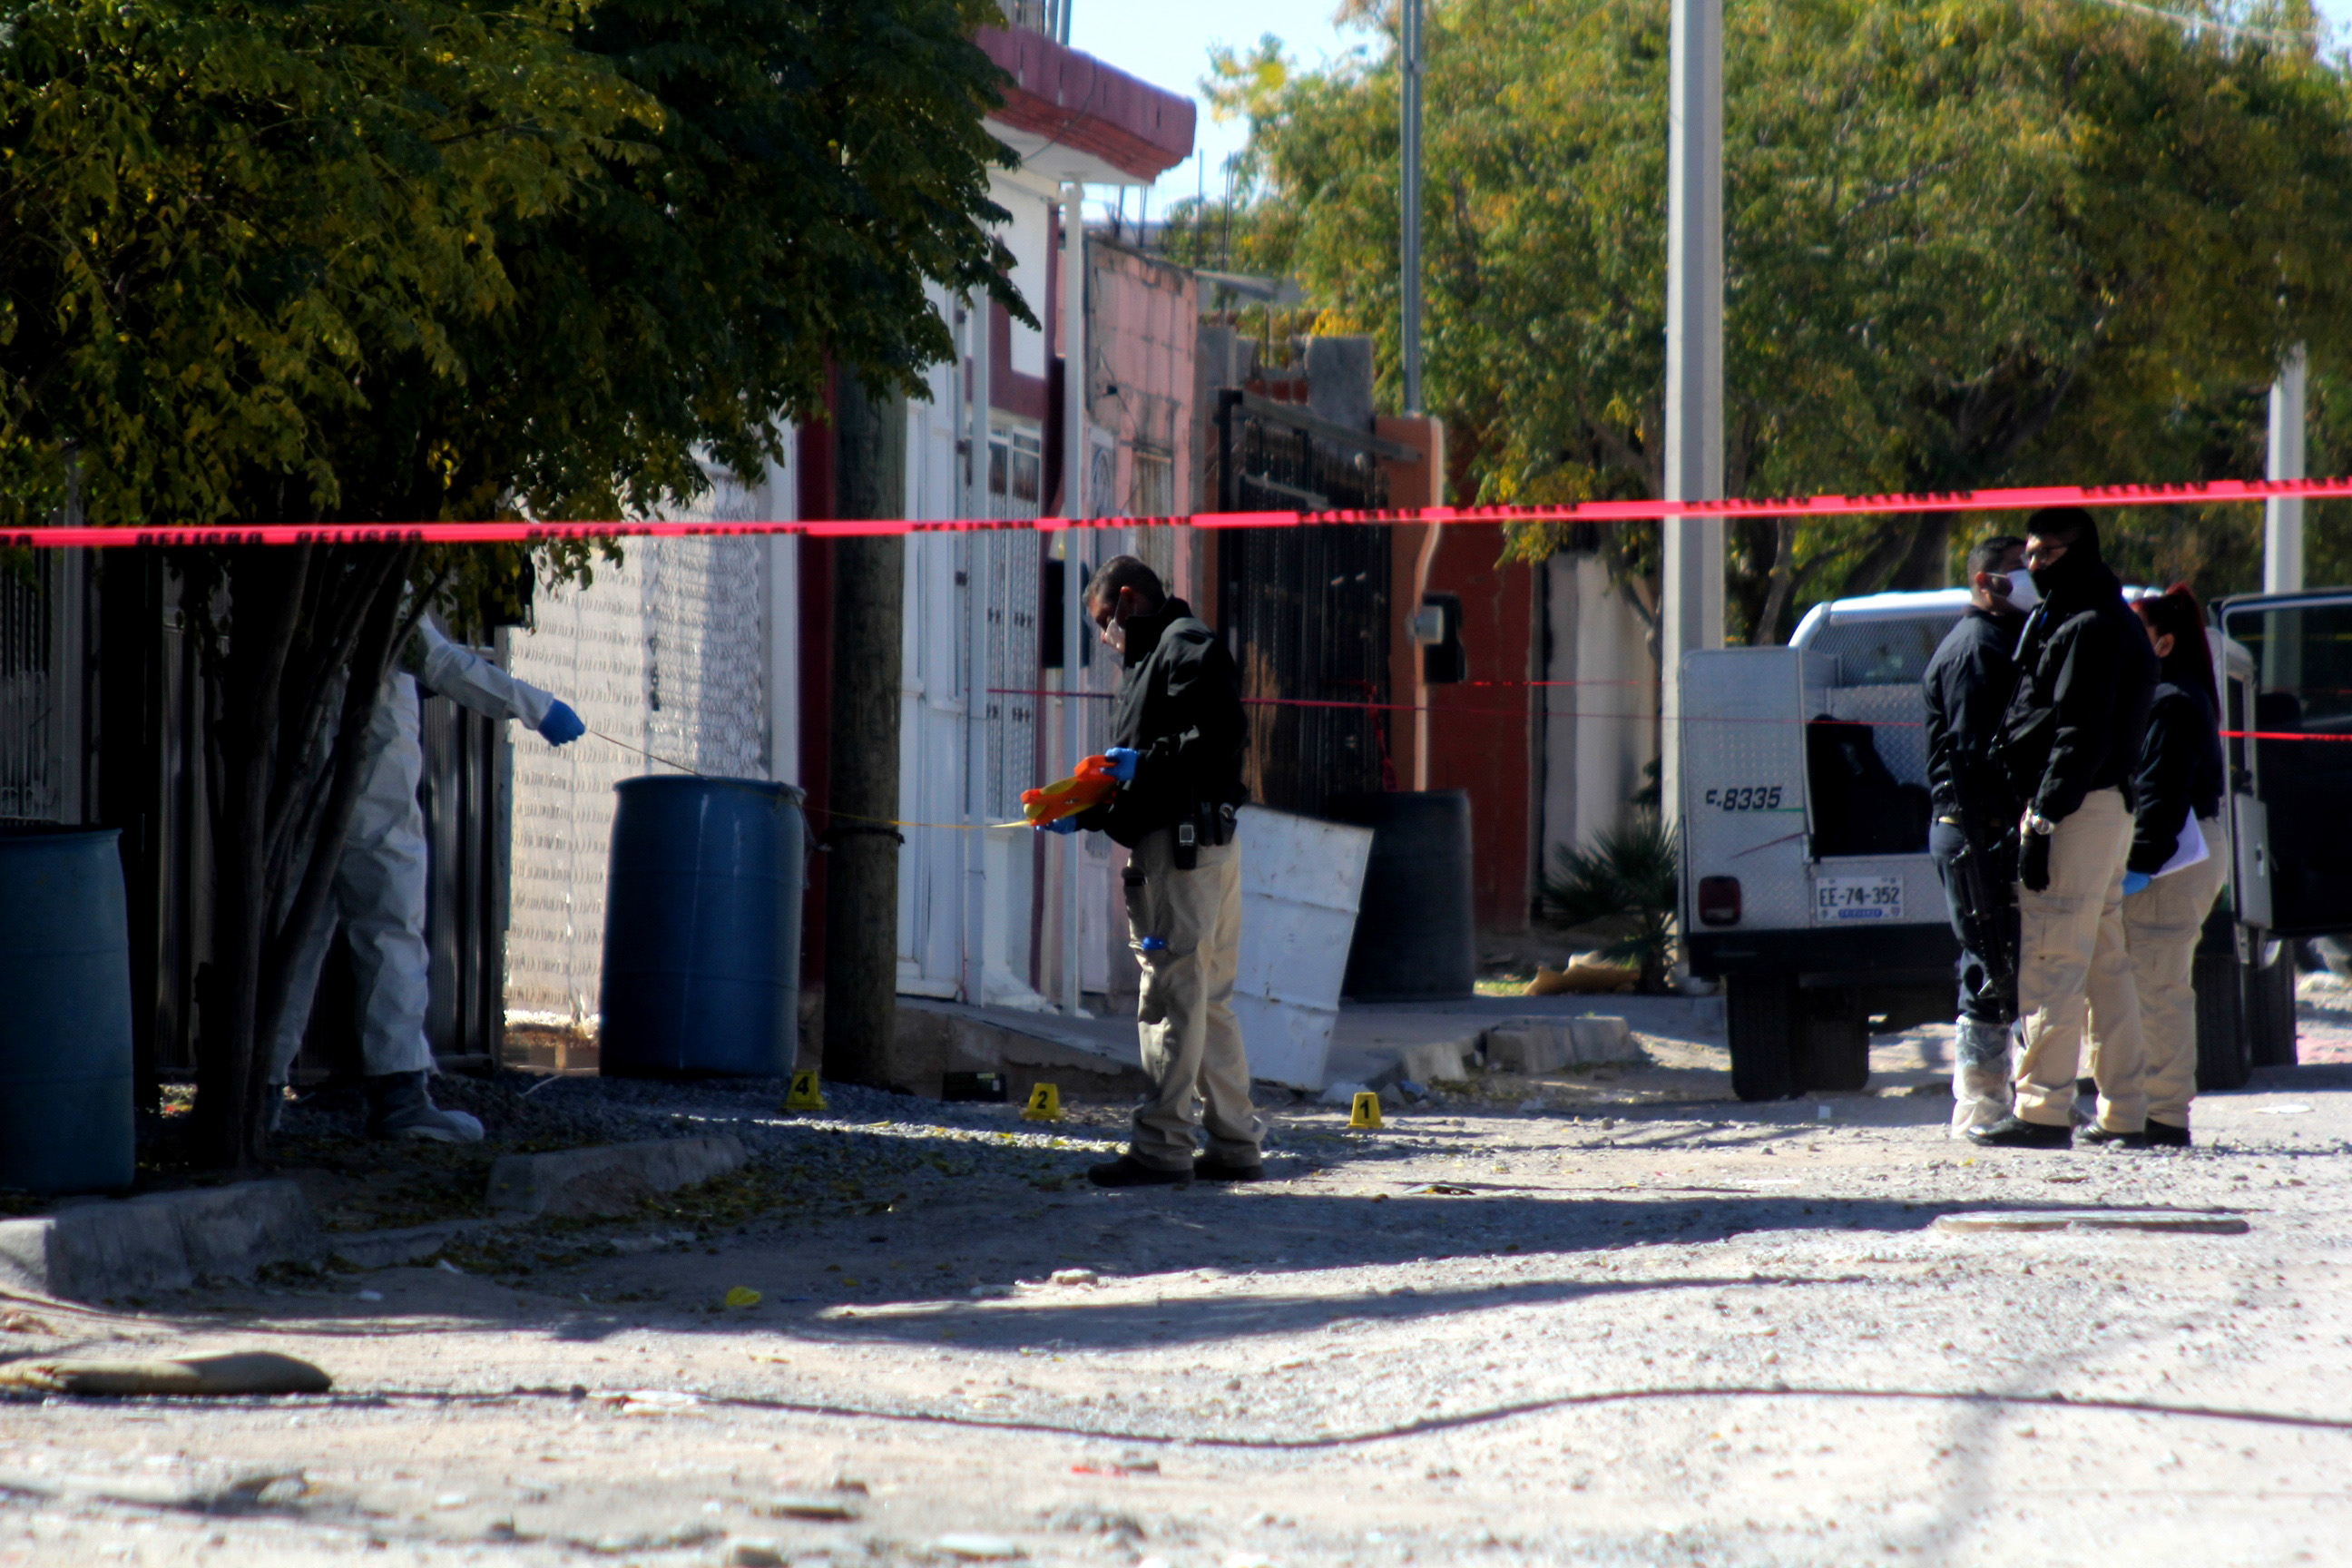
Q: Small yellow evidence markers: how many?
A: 3